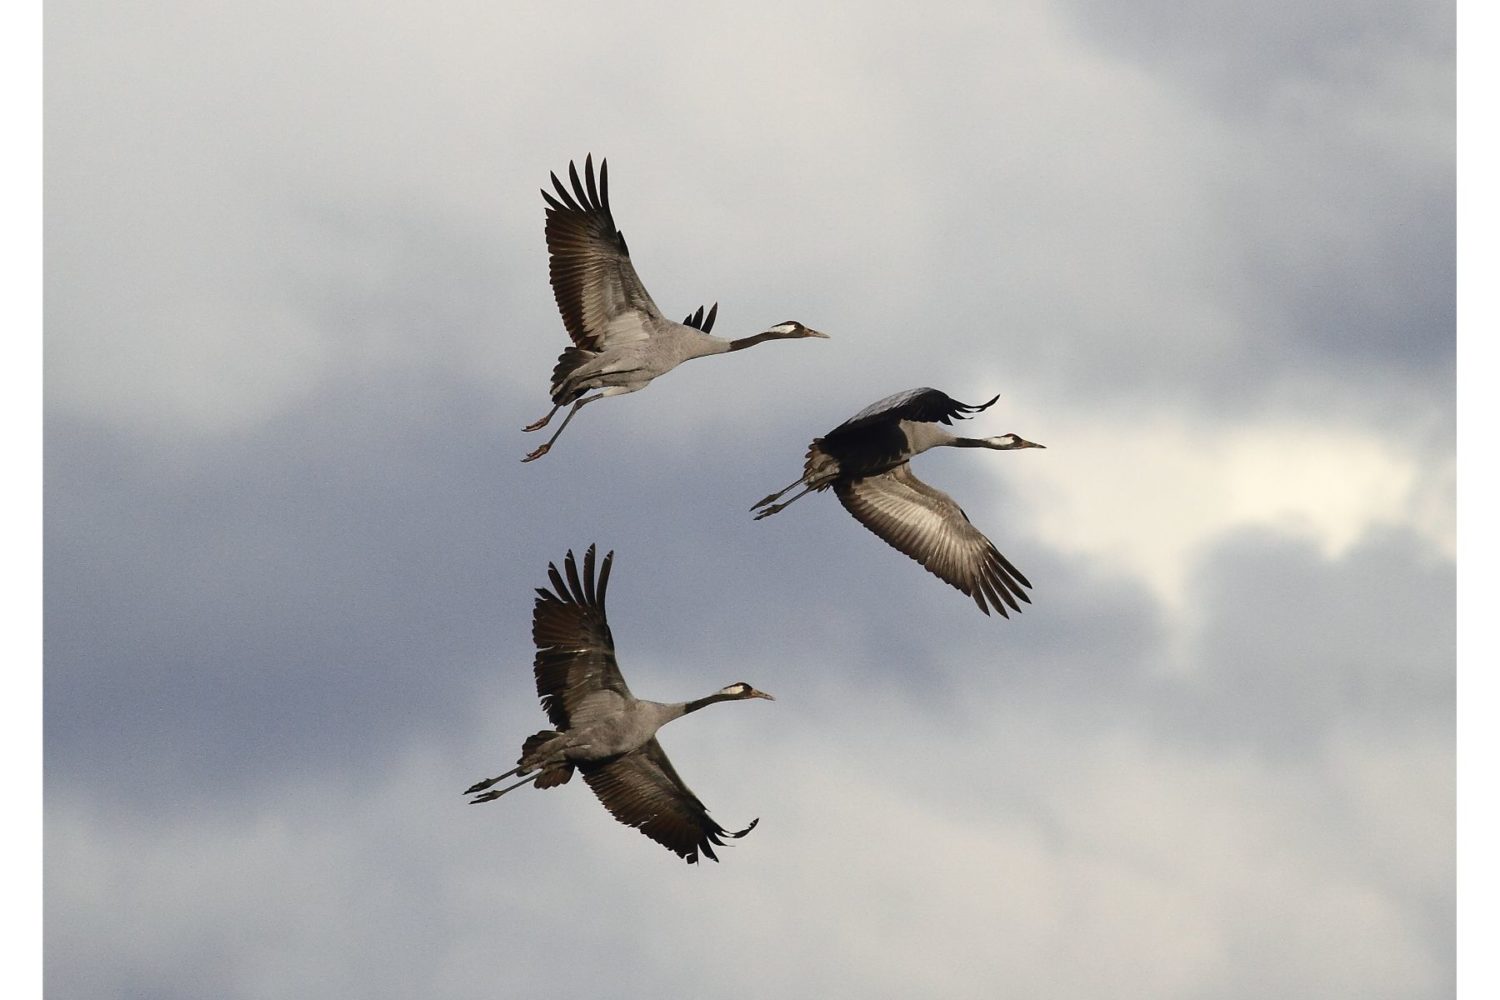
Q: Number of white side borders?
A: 2